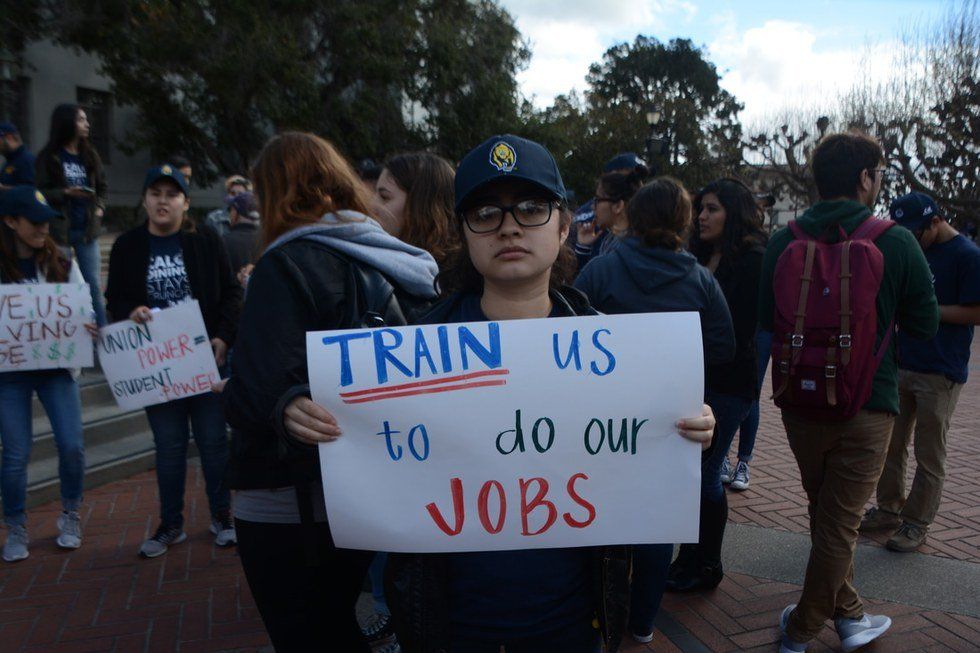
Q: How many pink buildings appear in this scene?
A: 0